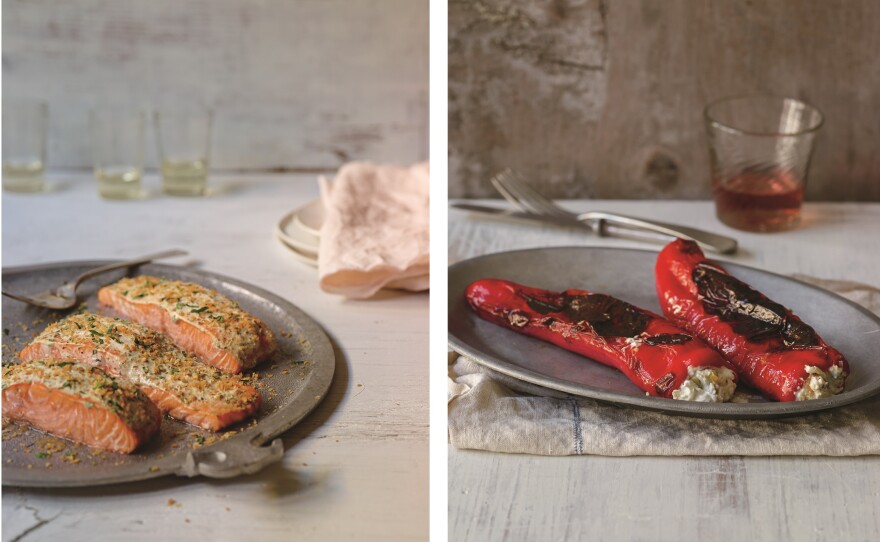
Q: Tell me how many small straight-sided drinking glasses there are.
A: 3